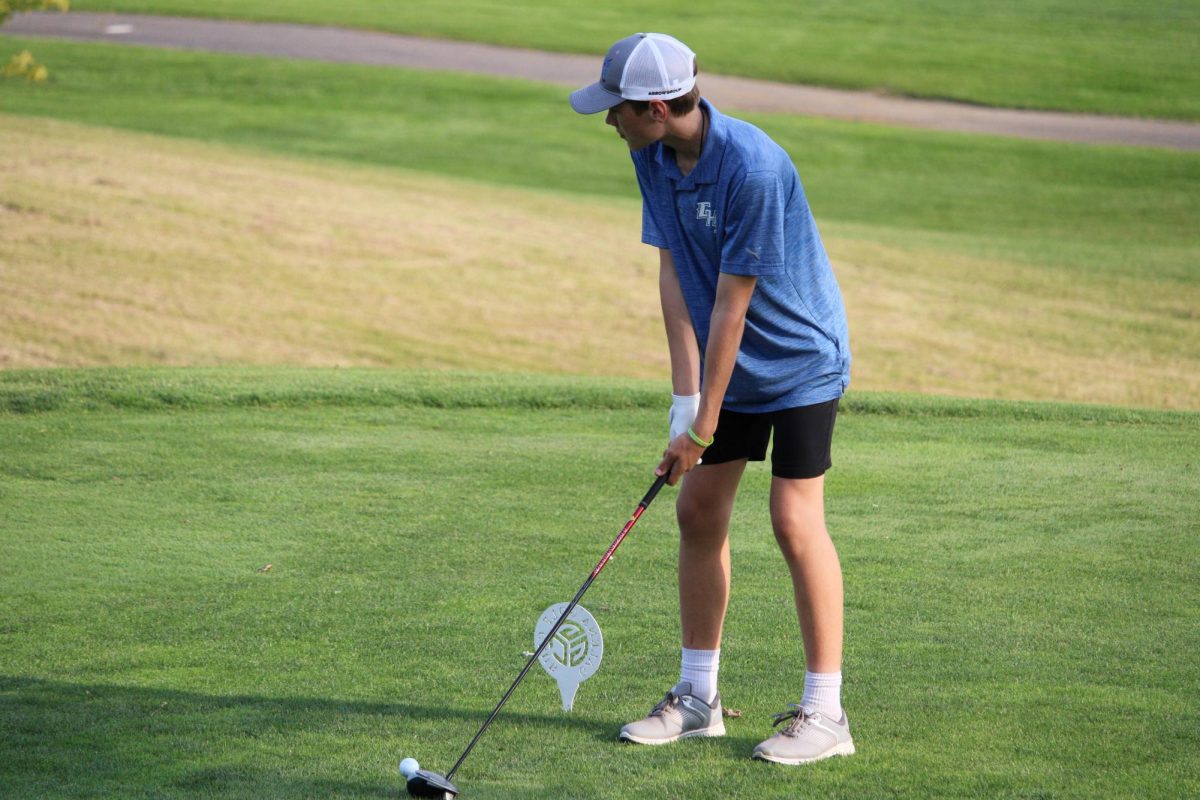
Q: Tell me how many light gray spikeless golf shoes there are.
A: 2